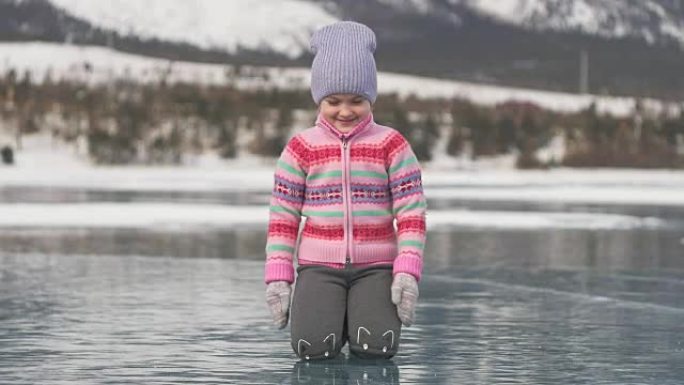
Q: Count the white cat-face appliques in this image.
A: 2